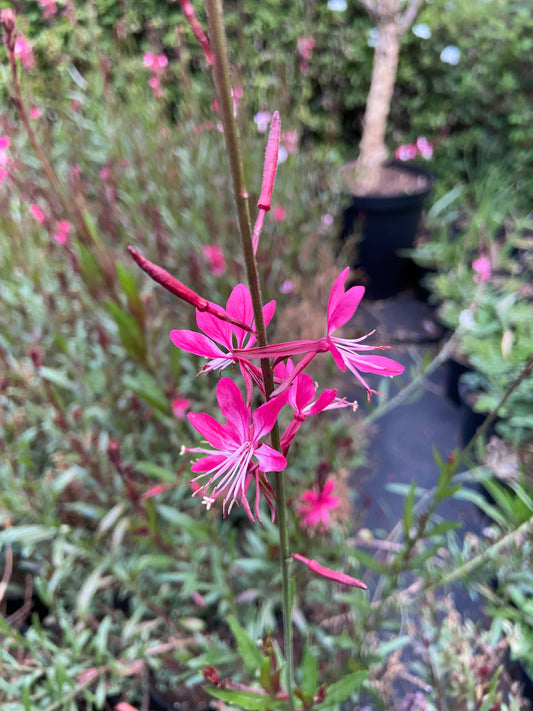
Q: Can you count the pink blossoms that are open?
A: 4